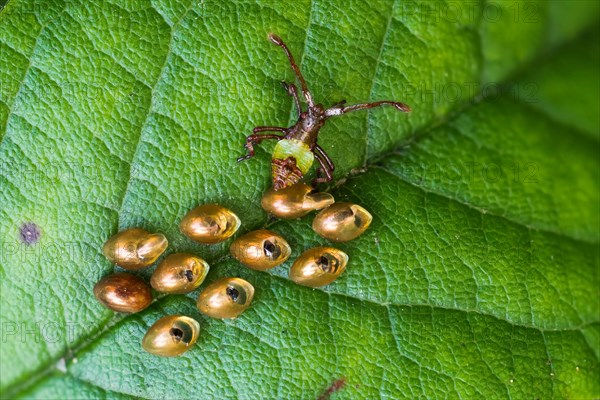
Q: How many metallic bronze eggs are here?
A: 10